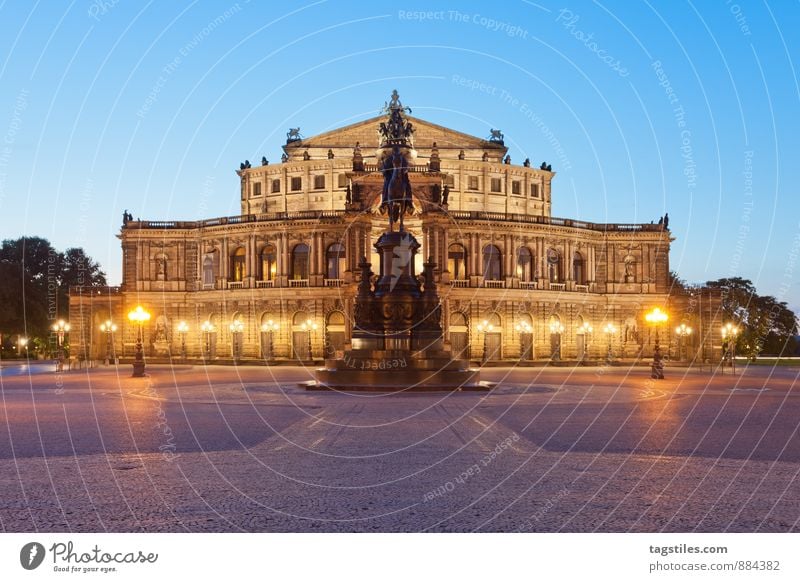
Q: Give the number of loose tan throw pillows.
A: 0